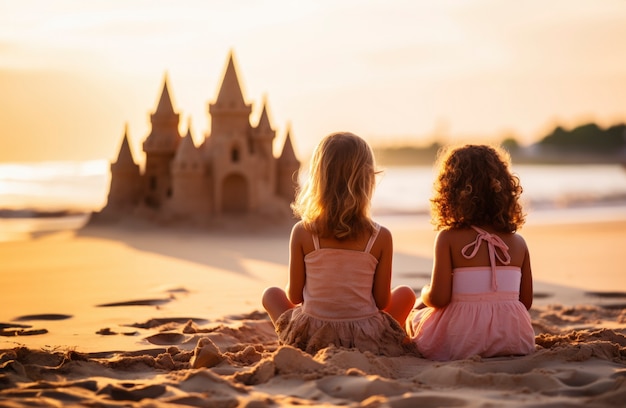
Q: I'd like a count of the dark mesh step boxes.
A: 0